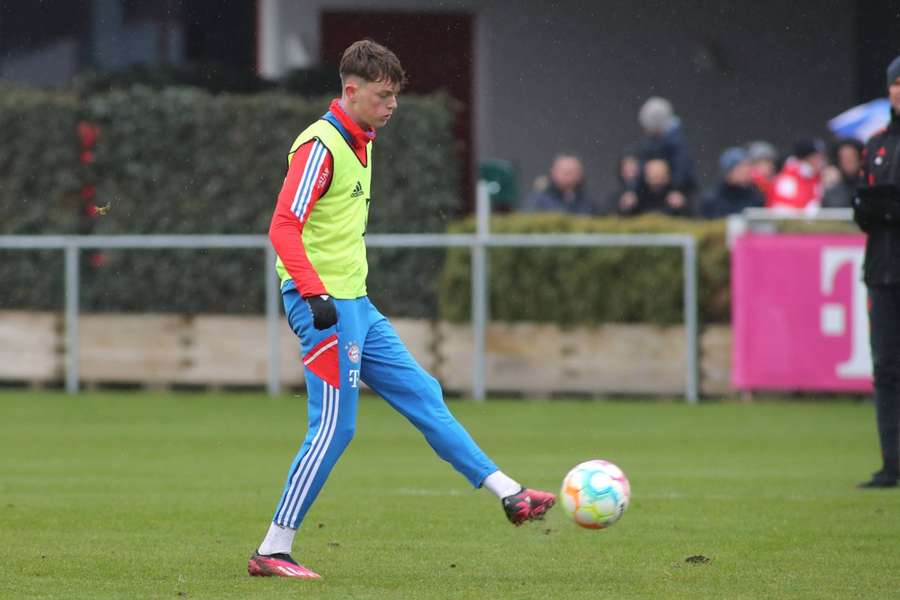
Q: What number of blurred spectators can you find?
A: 8